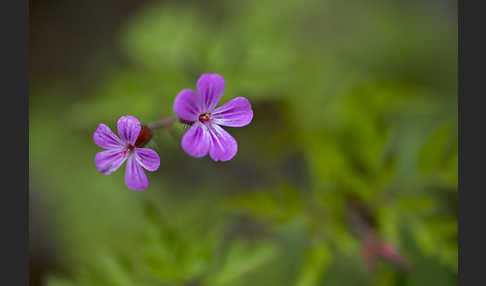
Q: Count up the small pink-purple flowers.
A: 2